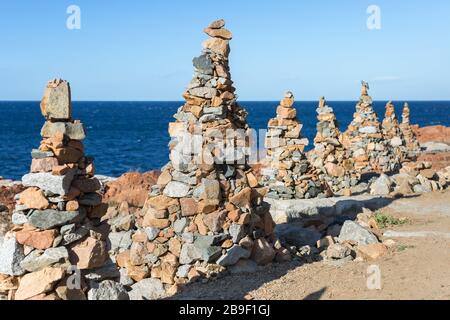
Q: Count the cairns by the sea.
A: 7